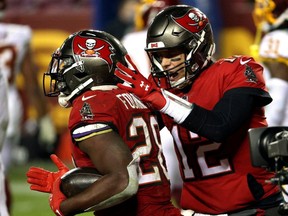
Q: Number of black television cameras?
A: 1